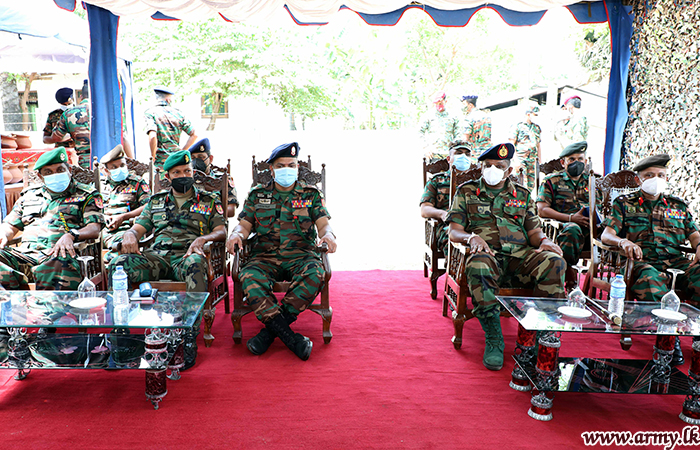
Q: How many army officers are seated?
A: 9